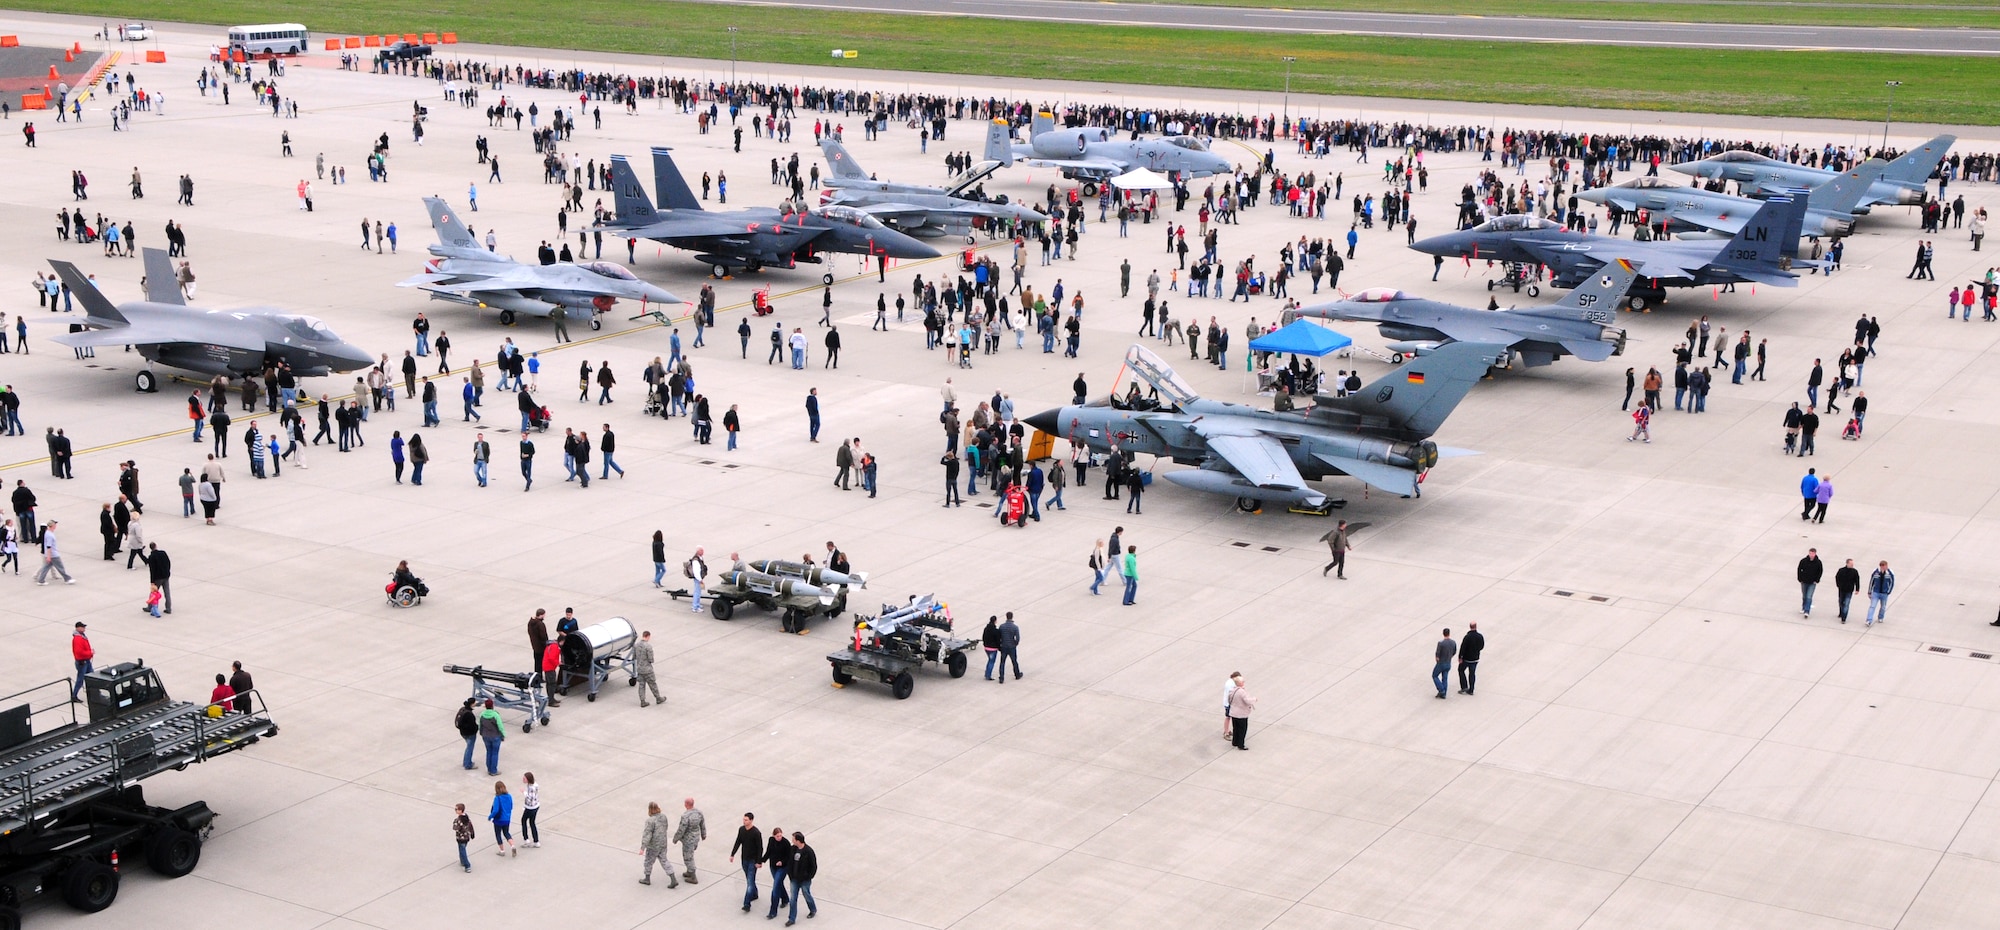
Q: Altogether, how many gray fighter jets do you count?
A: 10